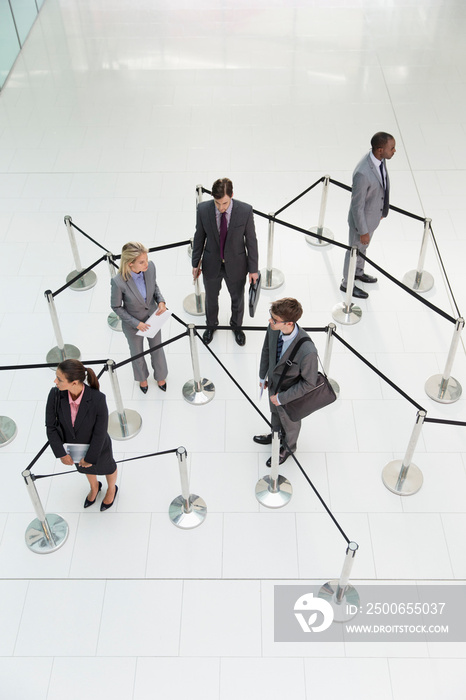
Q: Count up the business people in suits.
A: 5